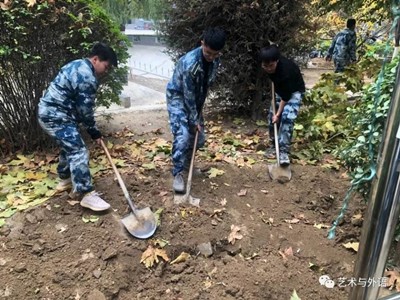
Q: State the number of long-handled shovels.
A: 3